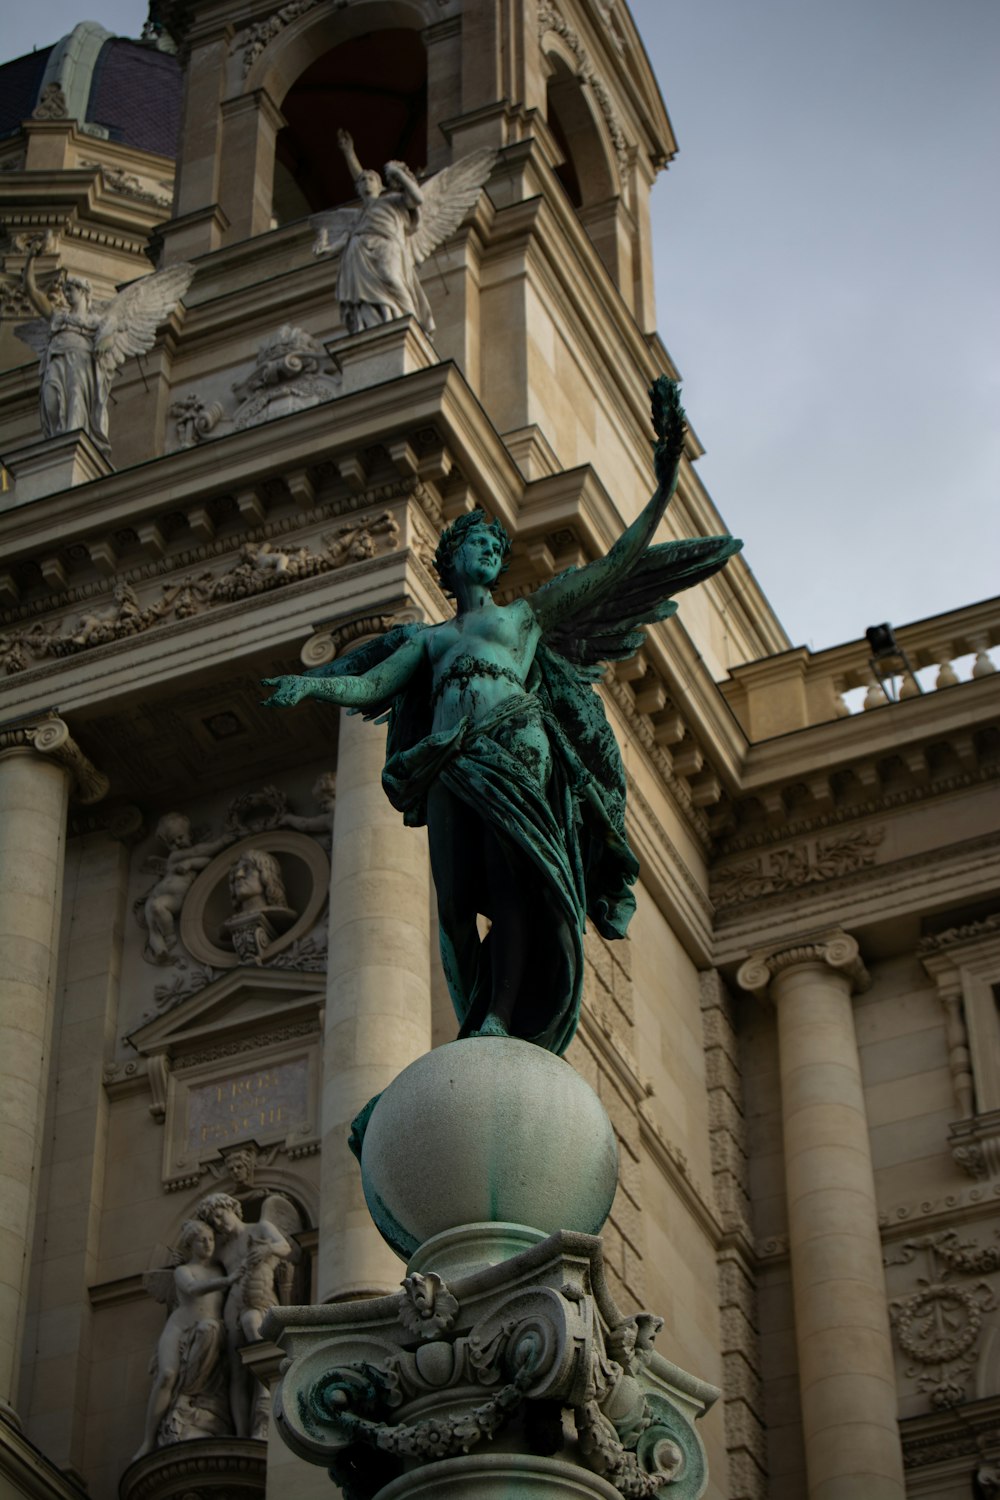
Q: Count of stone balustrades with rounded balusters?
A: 1